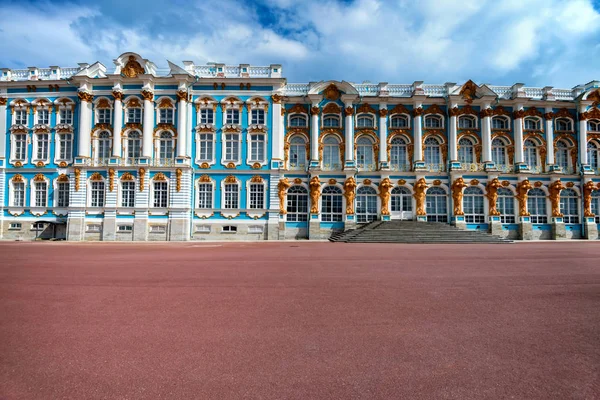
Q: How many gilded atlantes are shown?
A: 10